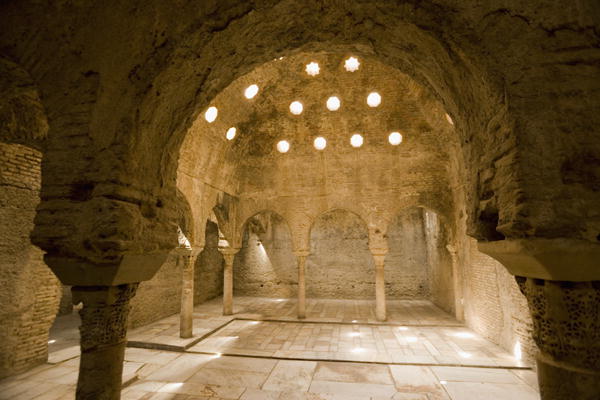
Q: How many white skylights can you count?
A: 12